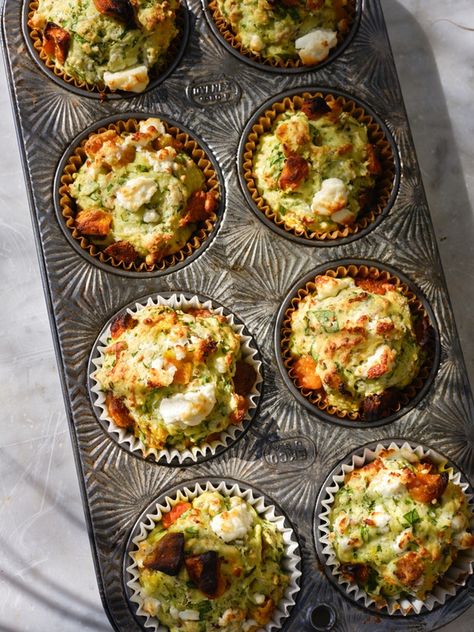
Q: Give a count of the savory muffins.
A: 8